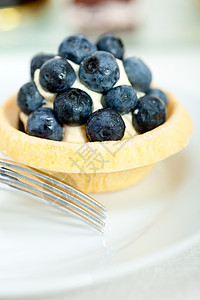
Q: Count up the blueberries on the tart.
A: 13